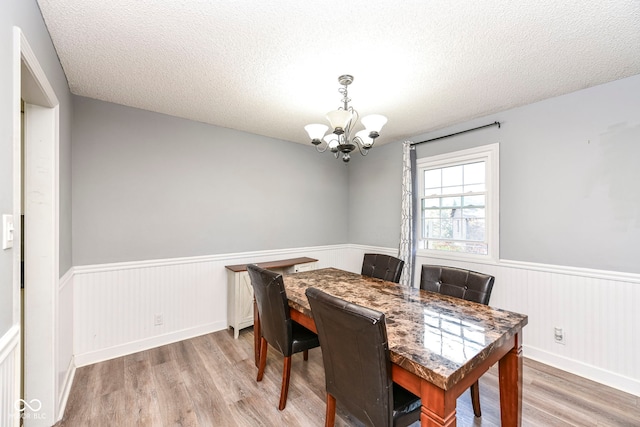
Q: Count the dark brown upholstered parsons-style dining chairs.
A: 4